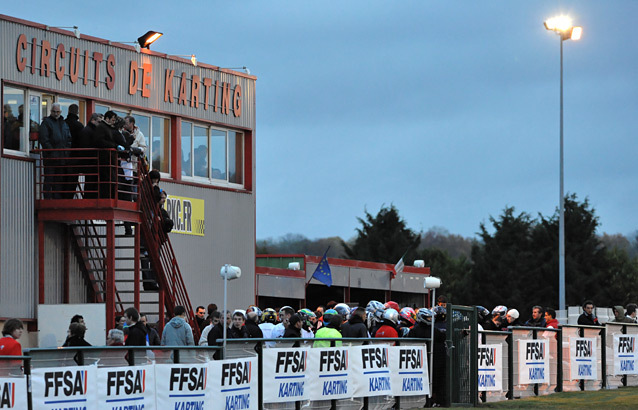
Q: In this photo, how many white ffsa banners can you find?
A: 13